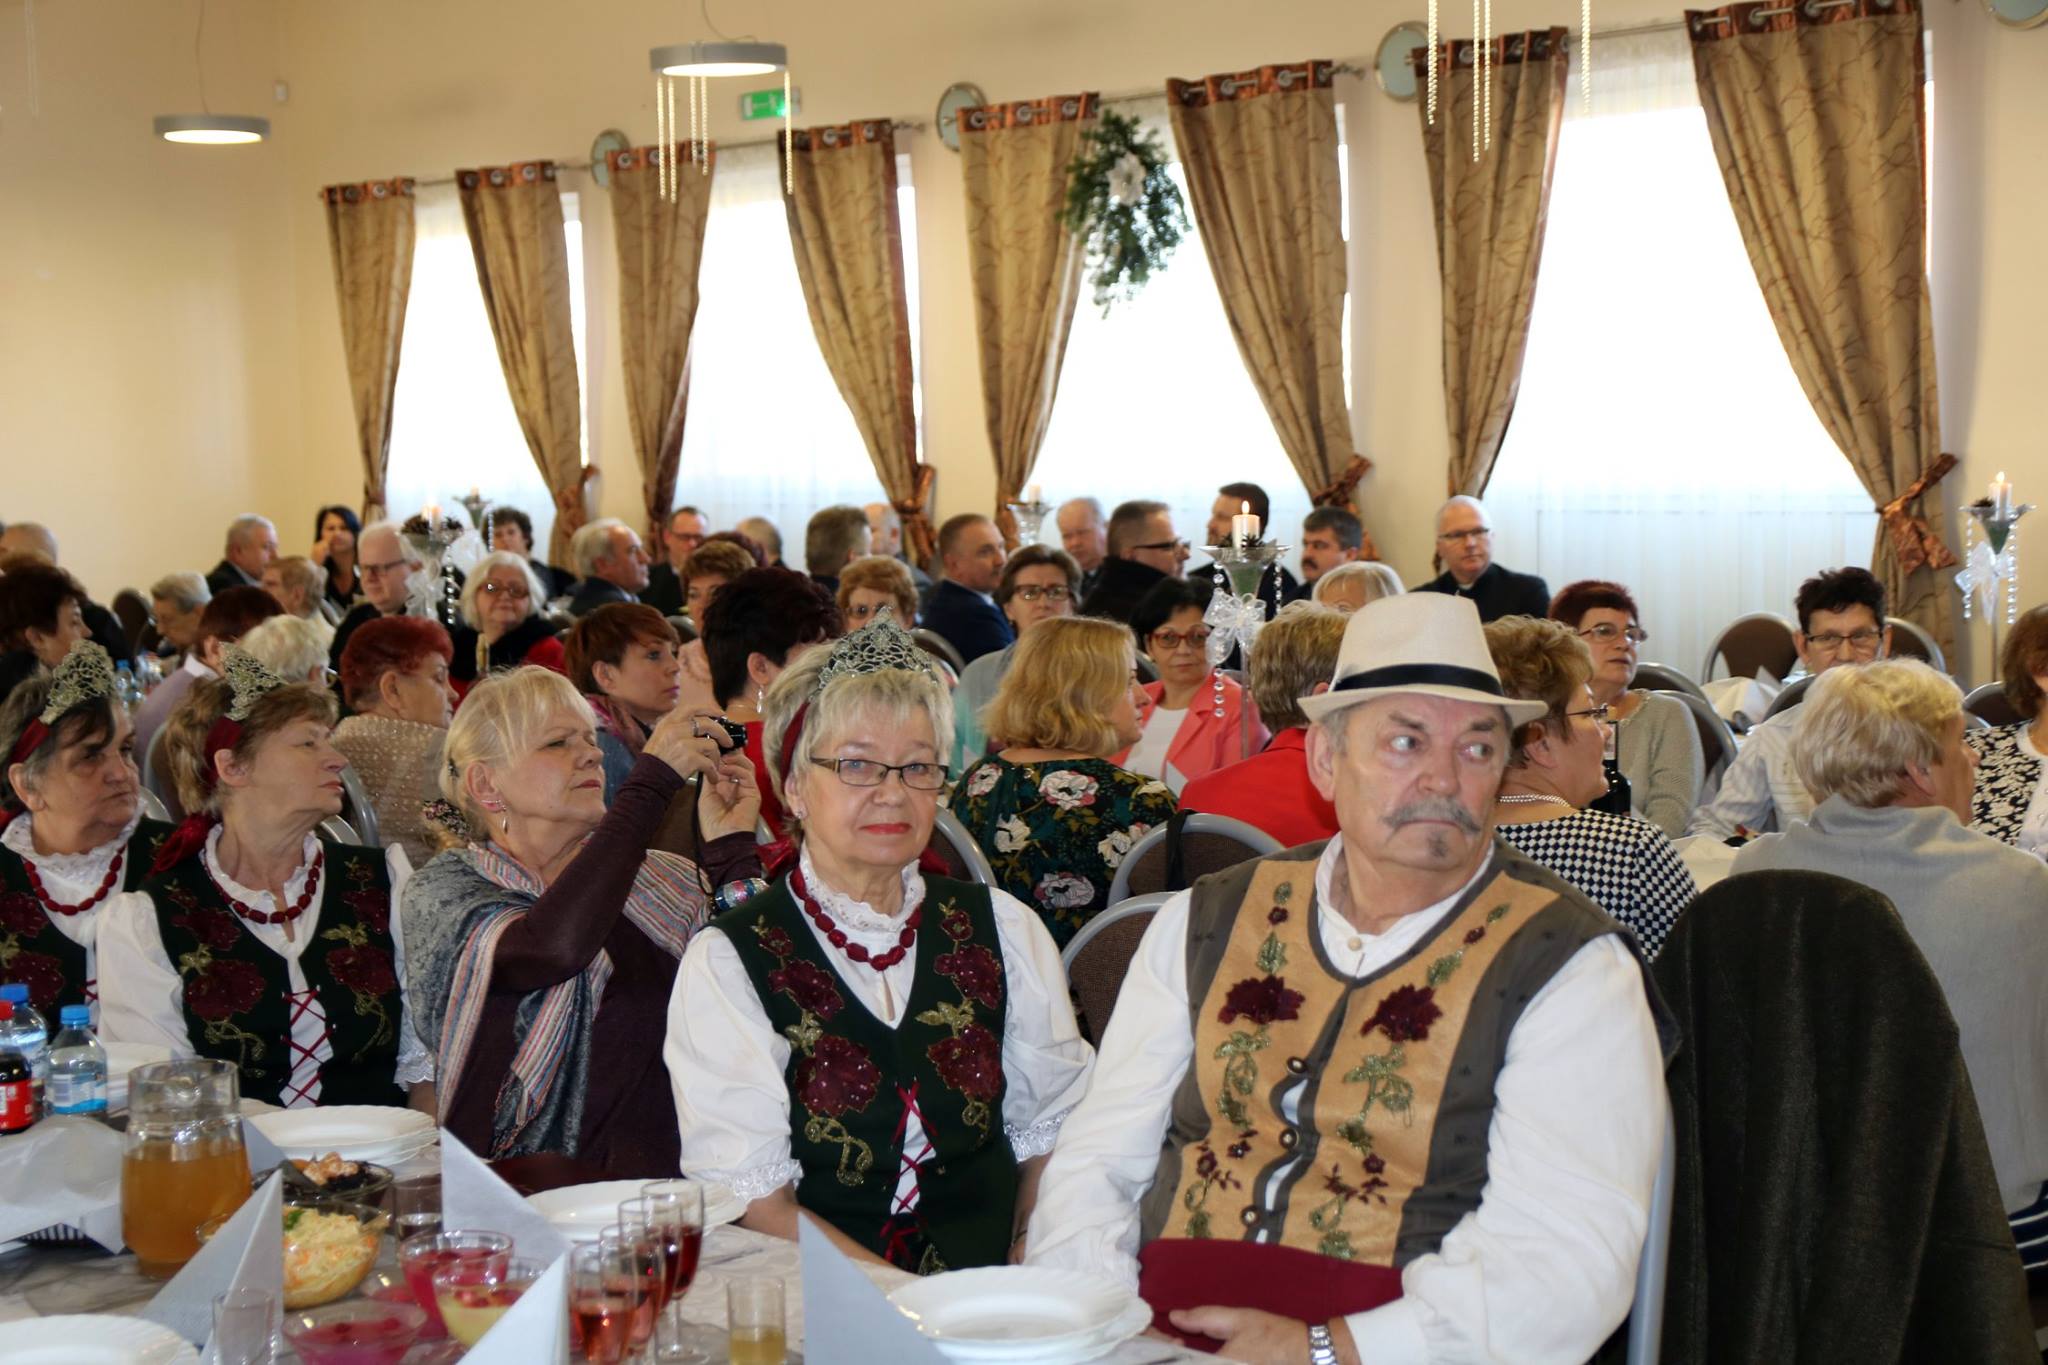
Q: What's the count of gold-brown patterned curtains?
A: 8